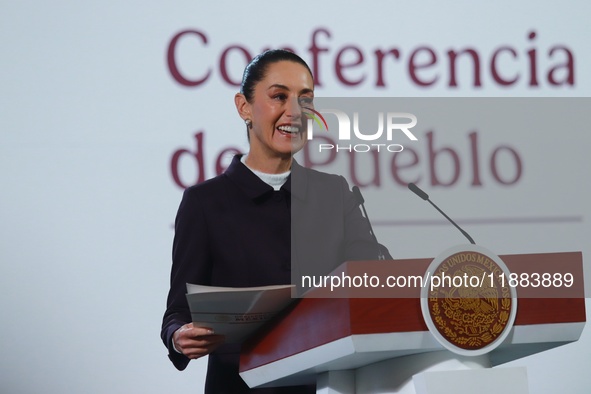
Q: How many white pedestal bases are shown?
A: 1